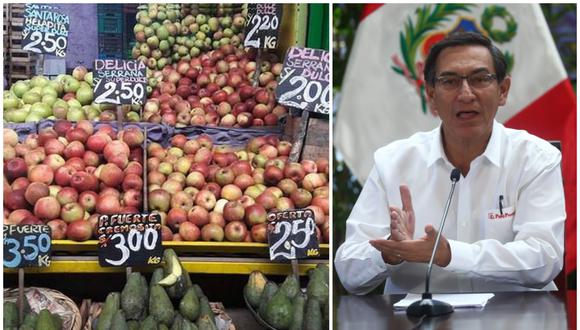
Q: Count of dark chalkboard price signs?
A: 7